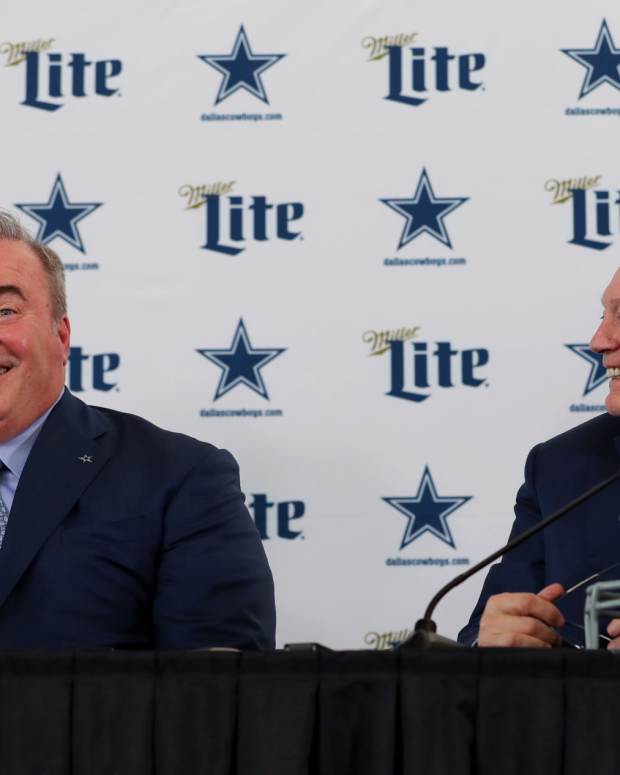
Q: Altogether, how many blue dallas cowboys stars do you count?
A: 7